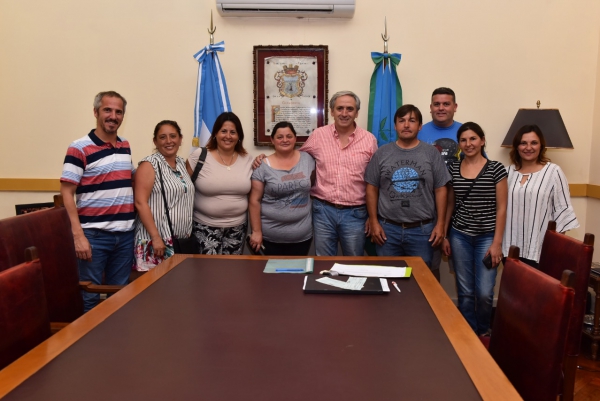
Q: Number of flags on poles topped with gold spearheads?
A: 2